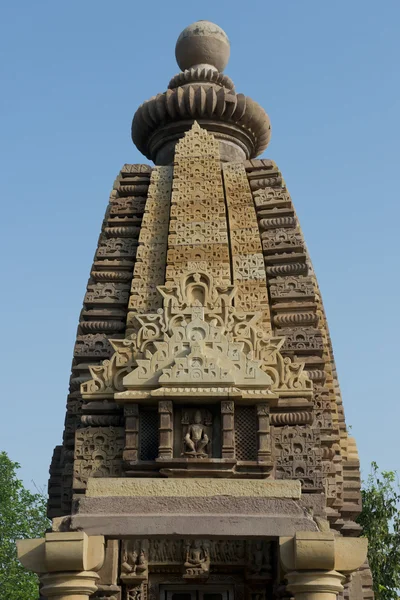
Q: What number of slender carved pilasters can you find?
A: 4